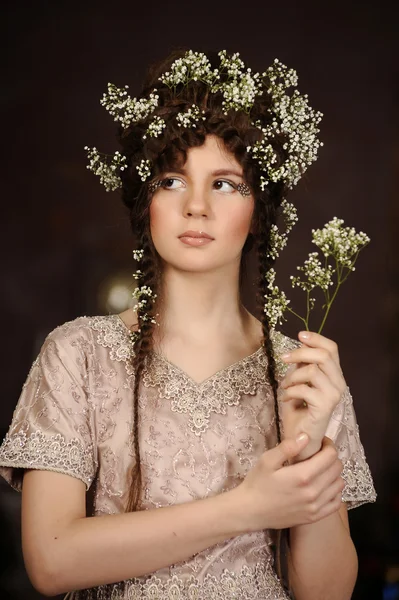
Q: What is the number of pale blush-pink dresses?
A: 1